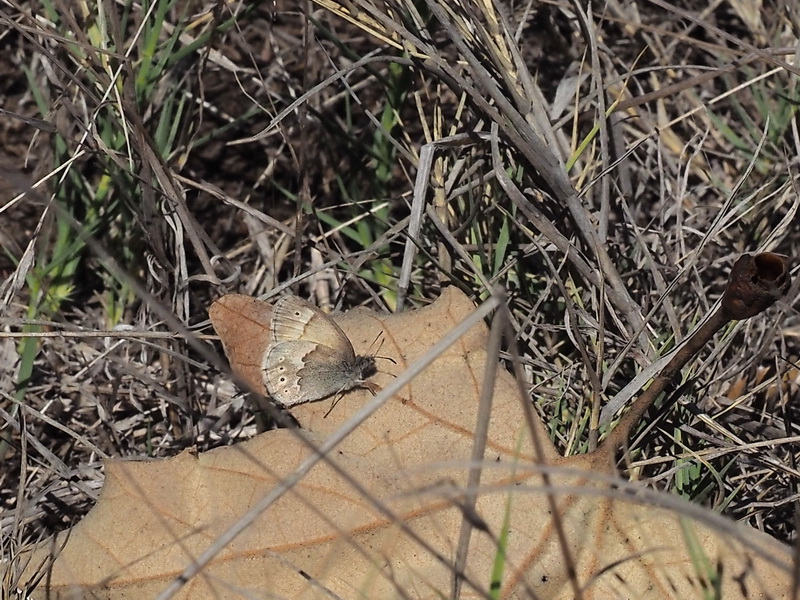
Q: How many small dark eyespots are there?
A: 5